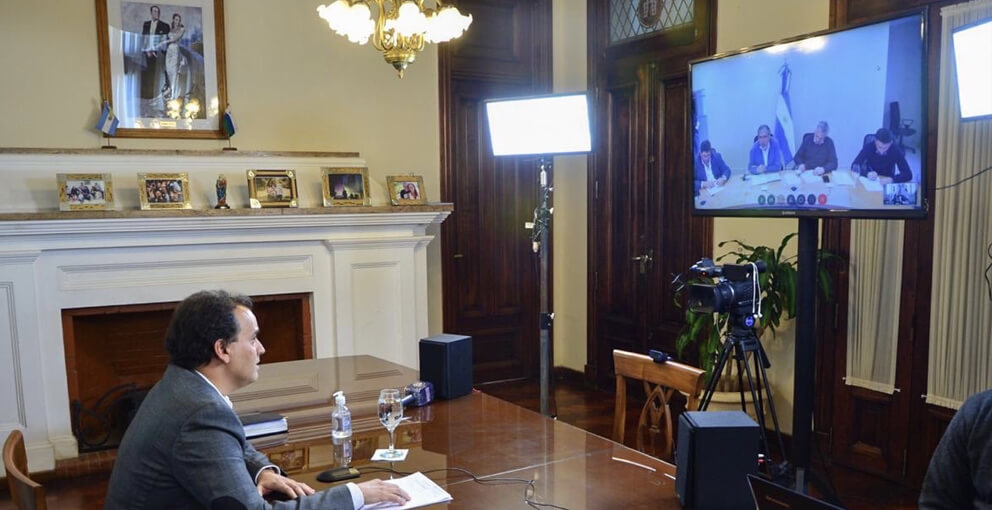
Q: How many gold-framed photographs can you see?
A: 5